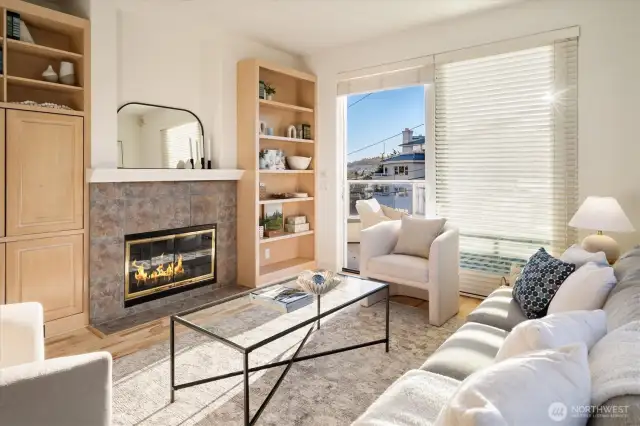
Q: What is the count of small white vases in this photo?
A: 2